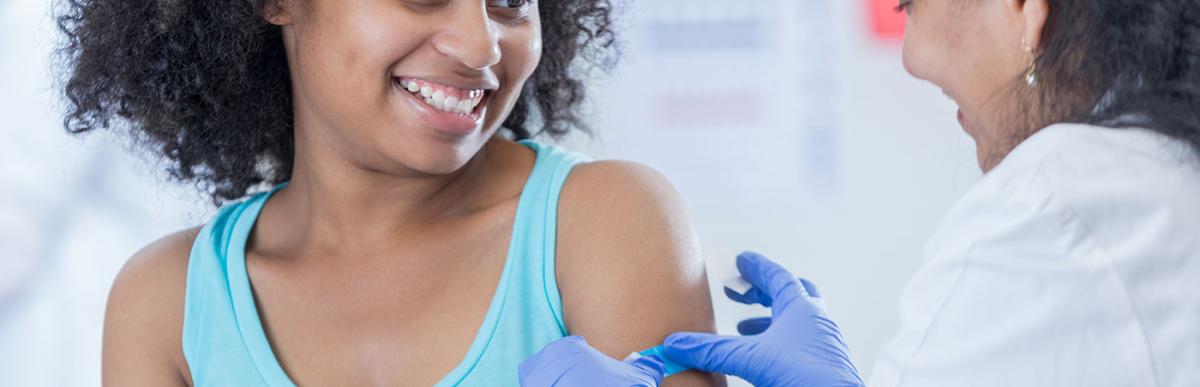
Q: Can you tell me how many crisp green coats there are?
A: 0